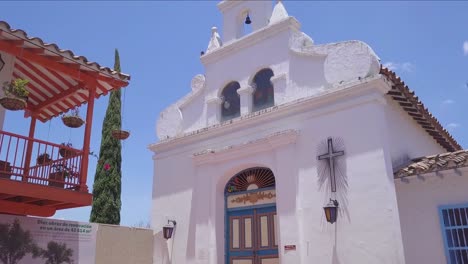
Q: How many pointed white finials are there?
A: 2